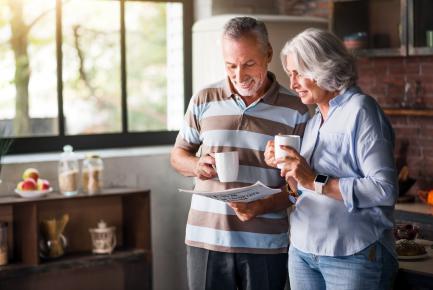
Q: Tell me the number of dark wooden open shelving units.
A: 1